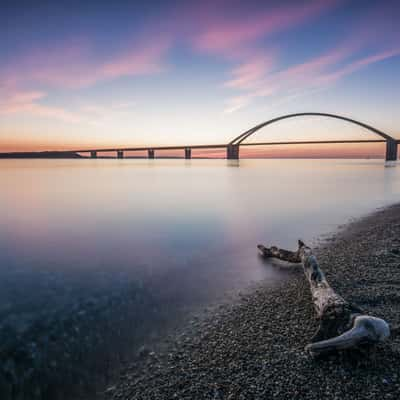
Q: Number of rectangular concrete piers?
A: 6